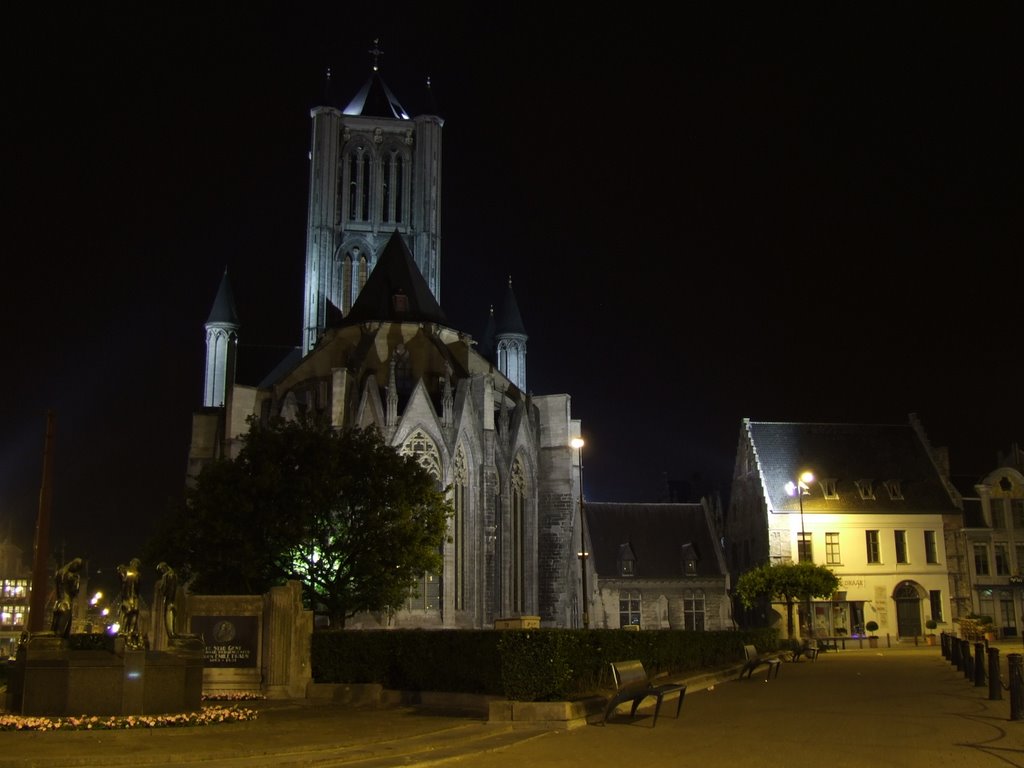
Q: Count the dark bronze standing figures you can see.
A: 3